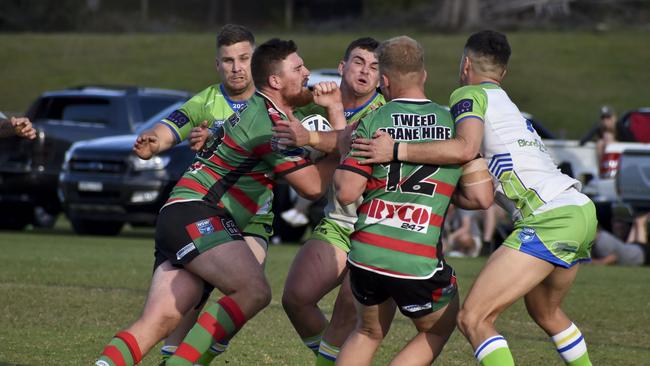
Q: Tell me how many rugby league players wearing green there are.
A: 5